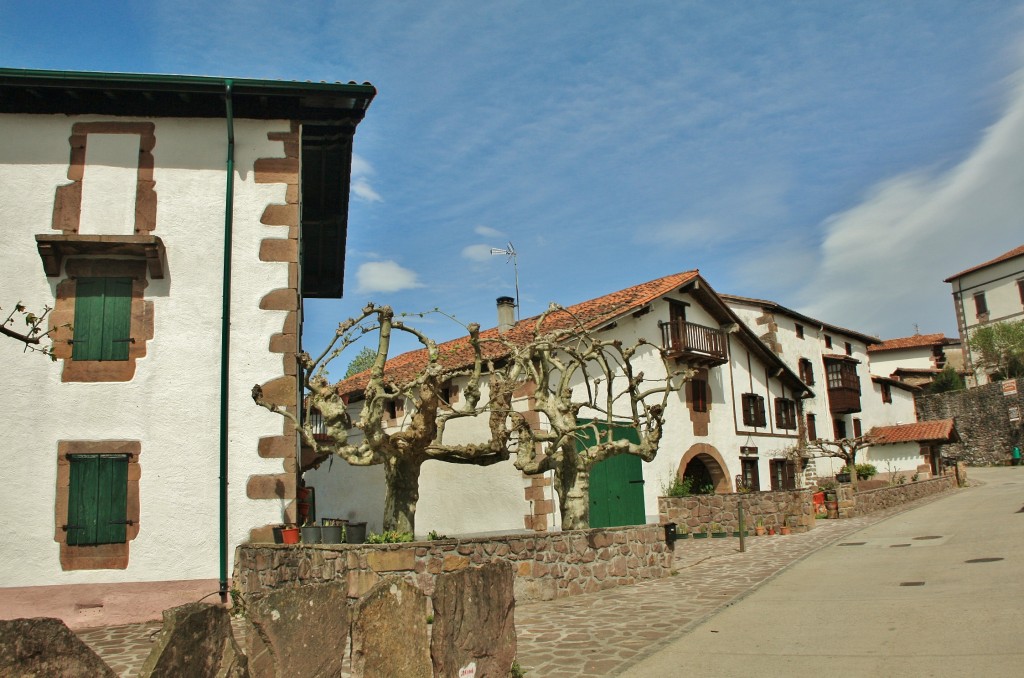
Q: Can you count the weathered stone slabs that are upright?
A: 5